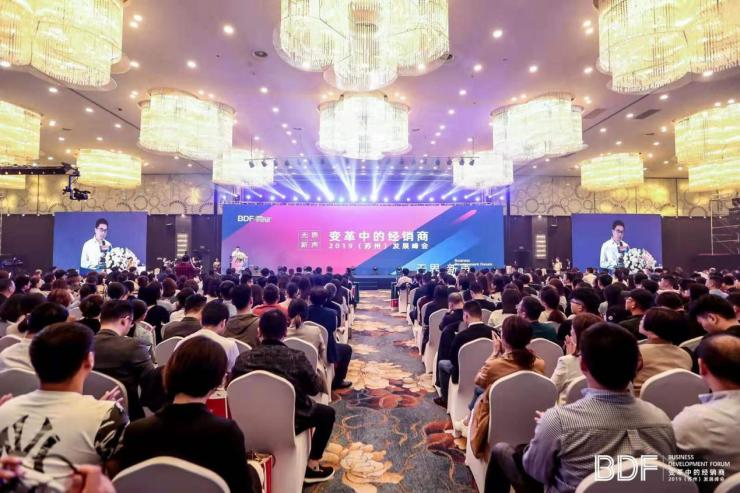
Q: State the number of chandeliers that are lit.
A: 14